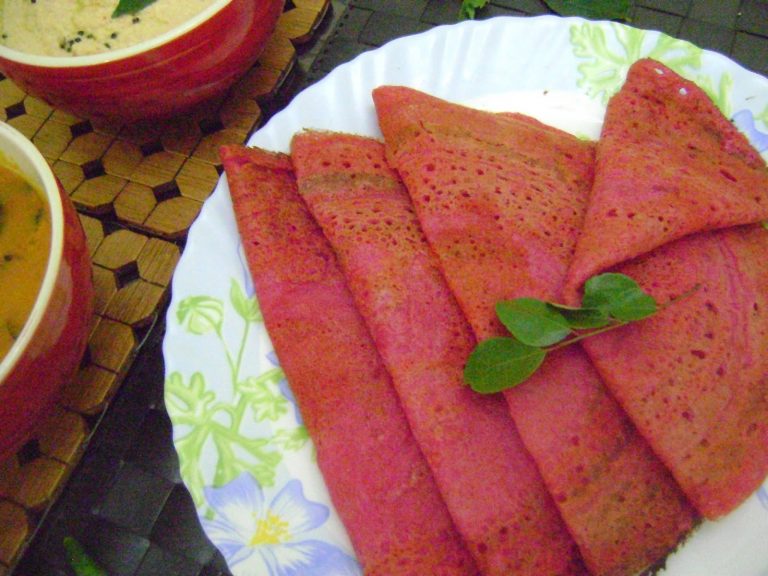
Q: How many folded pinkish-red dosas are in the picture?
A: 5